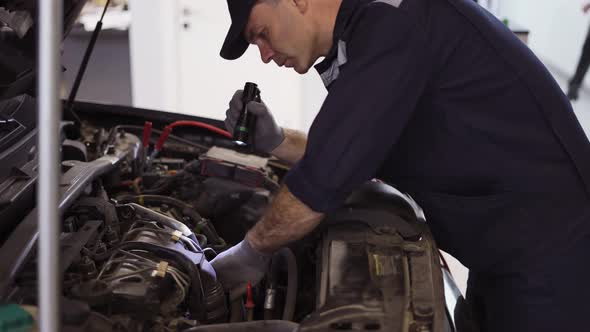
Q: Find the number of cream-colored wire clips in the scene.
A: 2